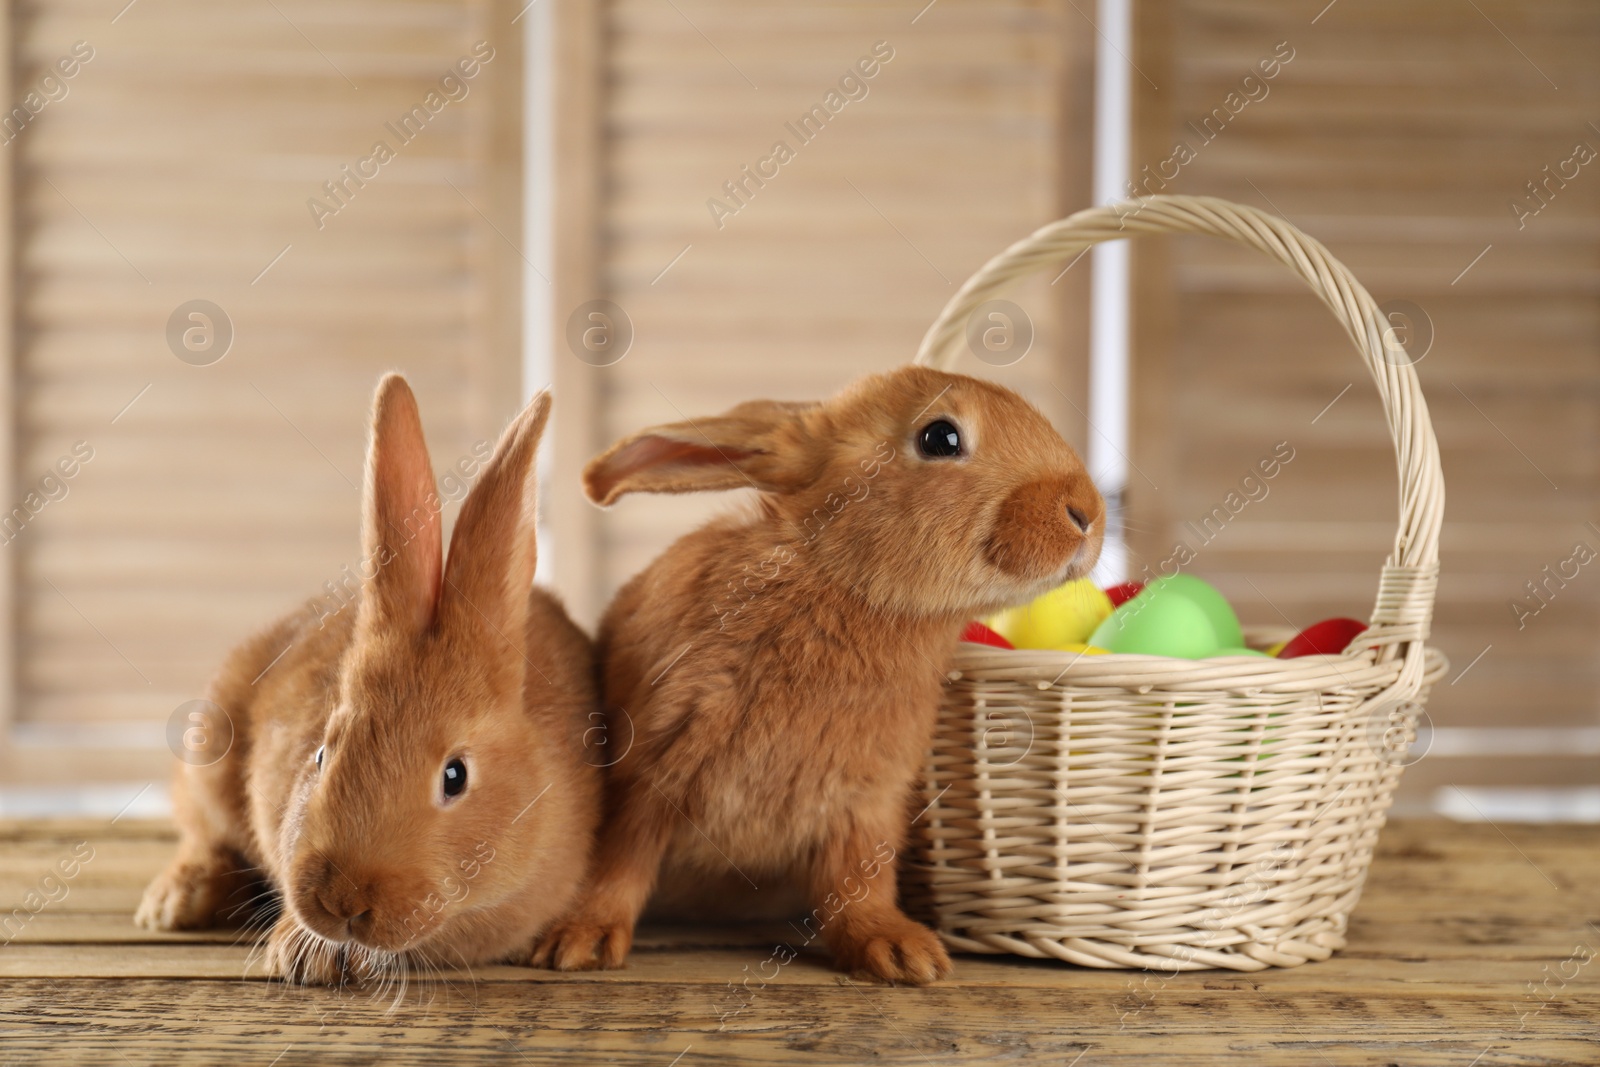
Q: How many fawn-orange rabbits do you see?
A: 2